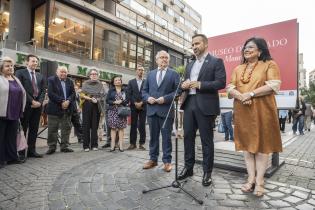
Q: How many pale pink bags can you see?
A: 1